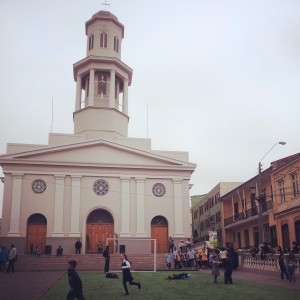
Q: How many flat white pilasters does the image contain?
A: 6